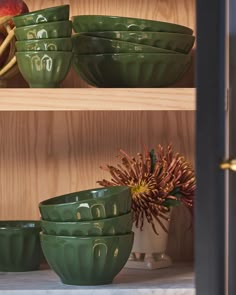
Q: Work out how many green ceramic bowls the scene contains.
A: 12